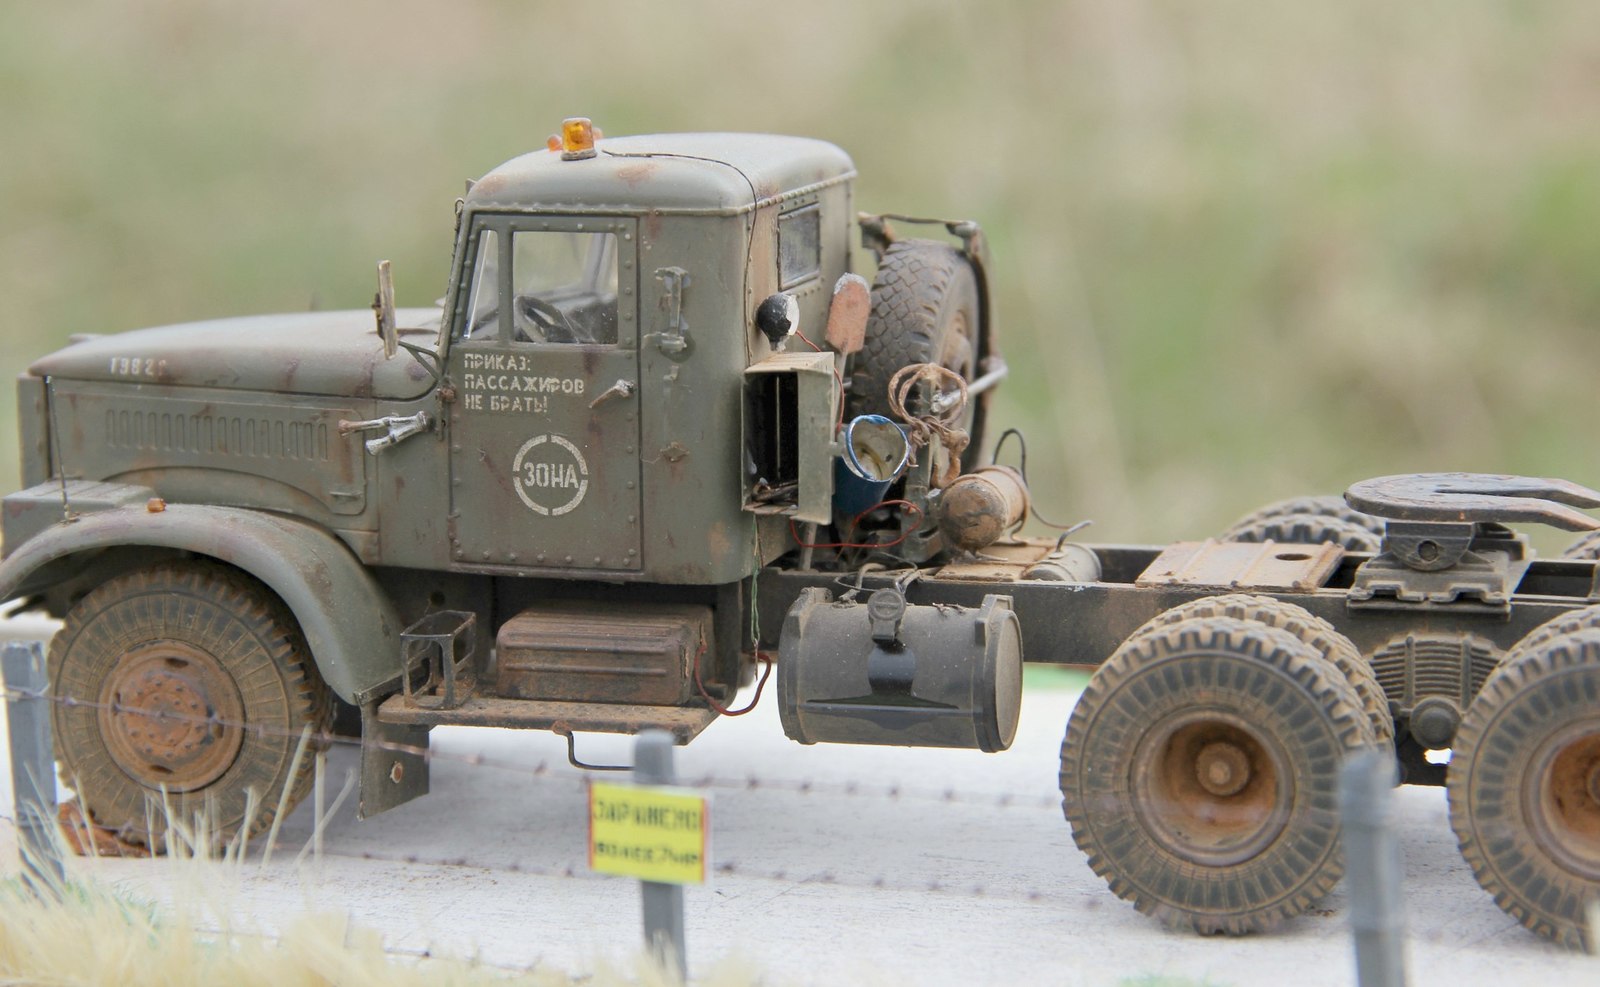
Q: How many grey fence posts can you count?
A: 3